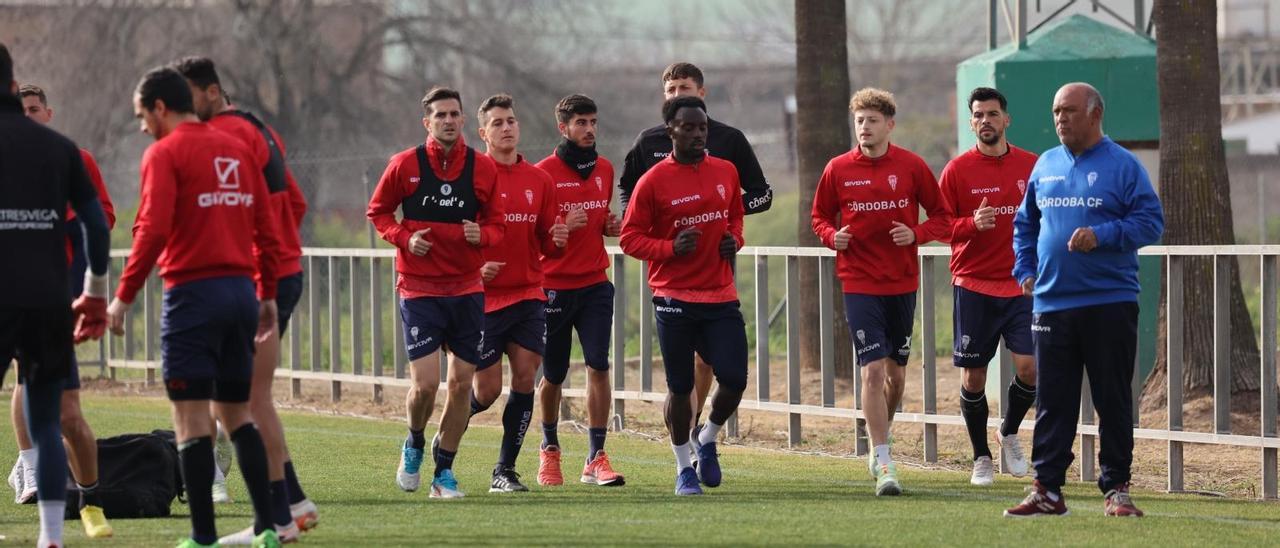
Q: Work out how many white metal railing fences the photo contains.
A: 1